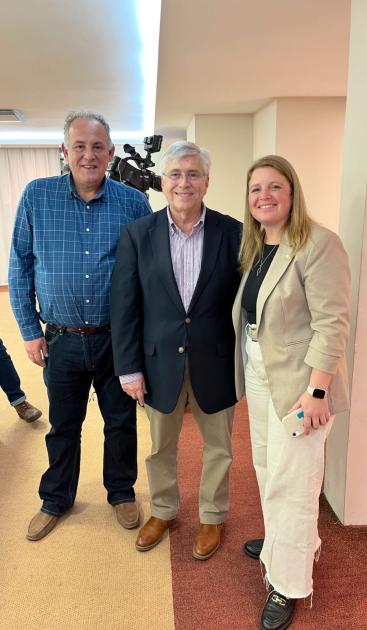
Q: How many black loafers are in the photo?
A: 2